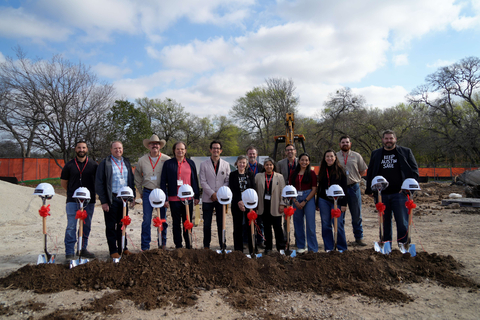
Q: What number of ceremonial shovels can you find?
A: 11